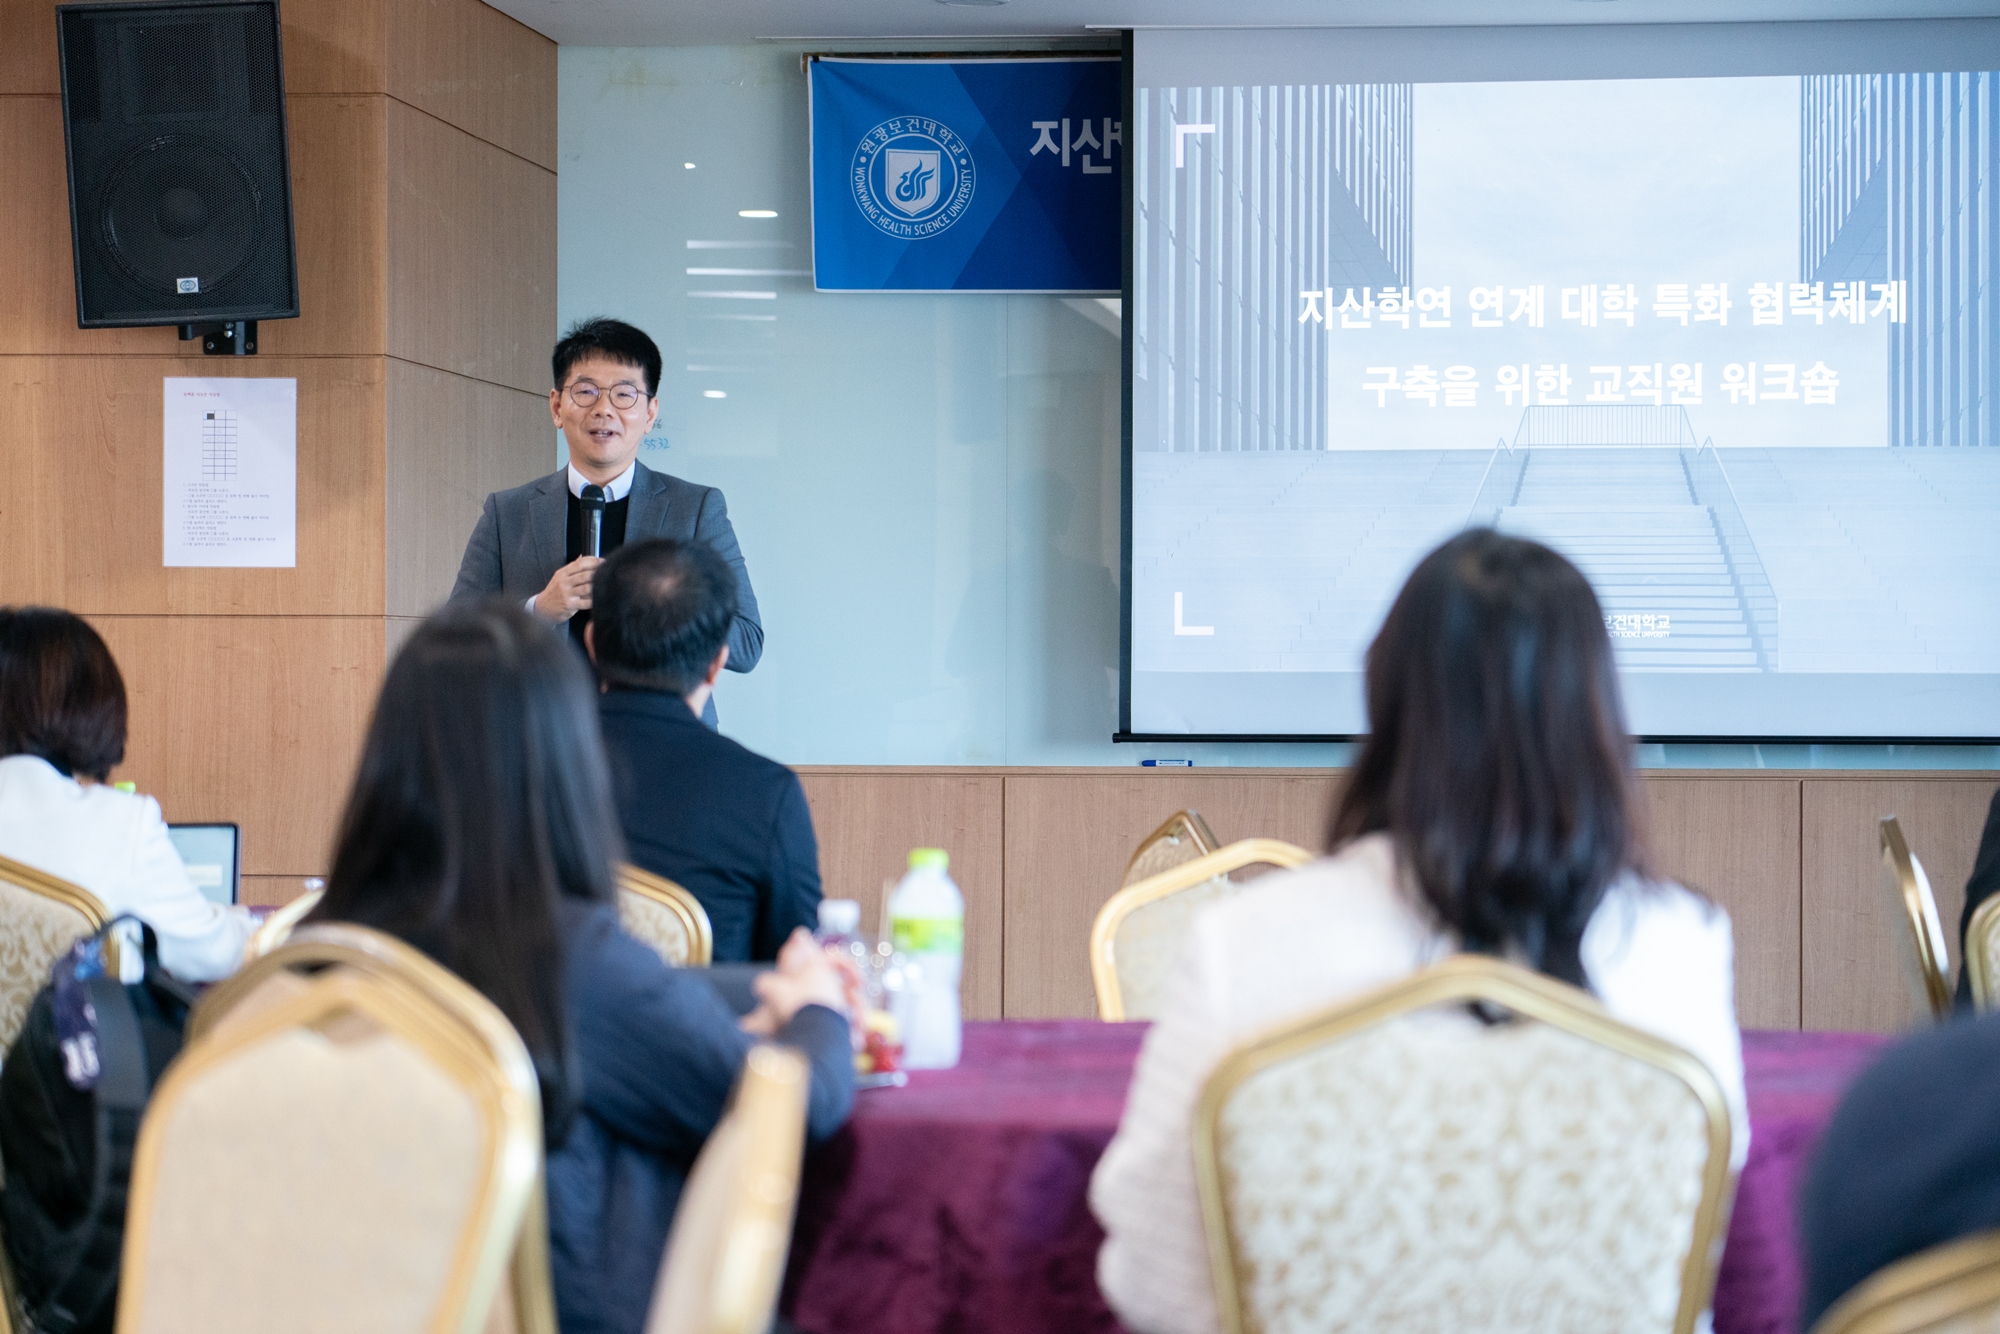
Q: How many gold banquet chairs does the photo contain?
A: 12